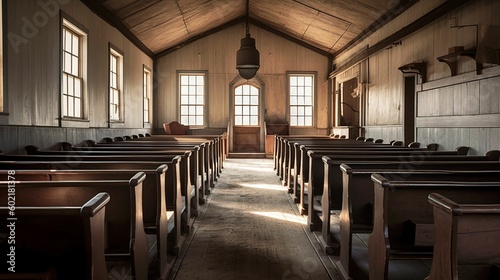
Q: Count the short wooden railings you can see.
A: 2